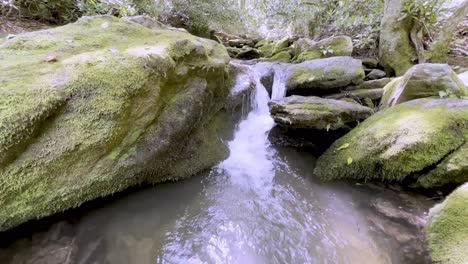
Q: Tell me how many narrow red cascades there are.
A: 0